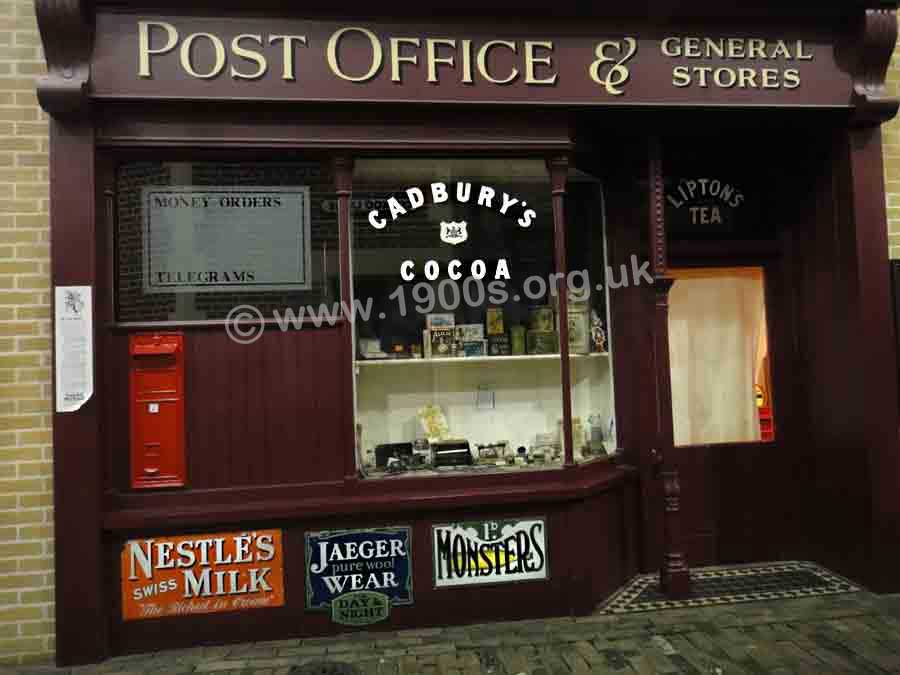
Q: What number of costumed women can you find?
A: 0